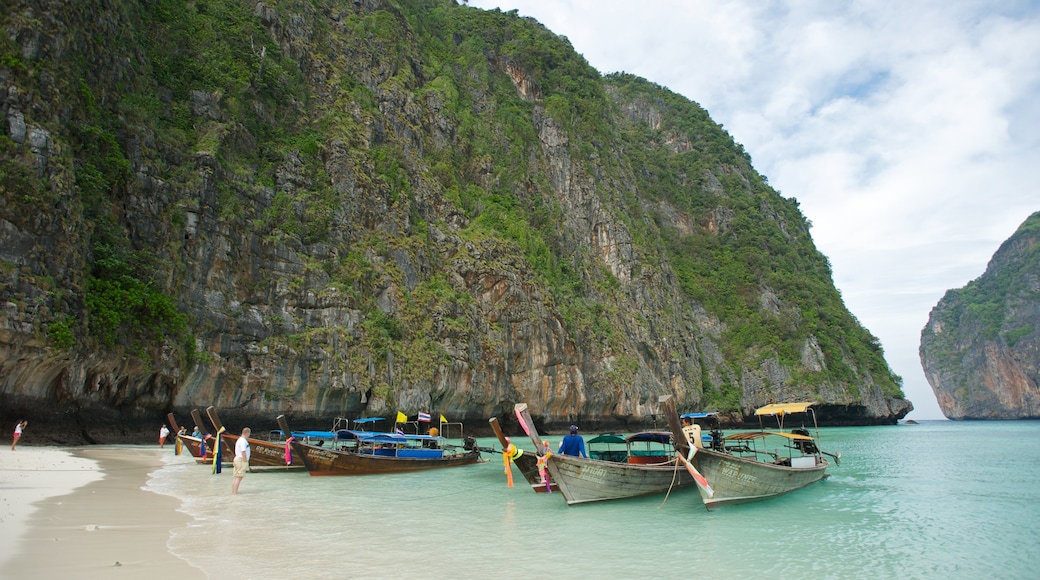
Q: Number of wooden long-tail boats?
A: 7